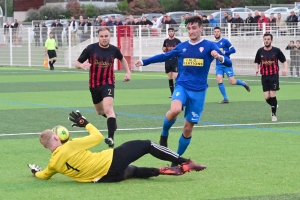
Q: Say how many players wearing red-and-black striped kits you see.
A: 3